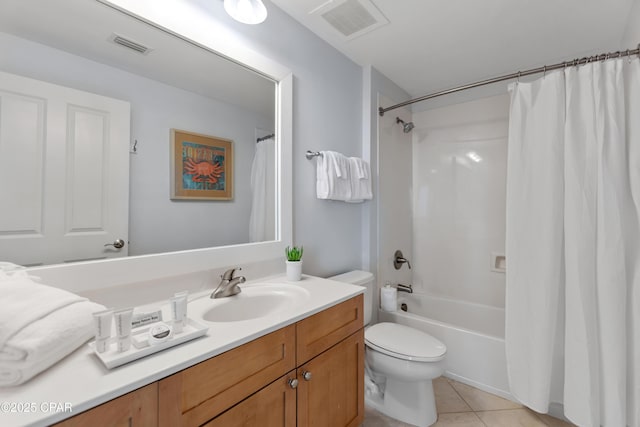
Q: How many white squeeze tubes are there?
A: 4